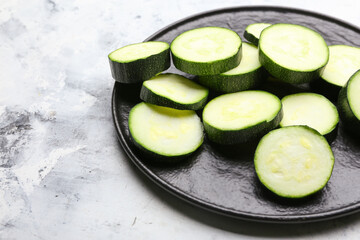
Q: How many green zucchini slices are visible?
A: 12